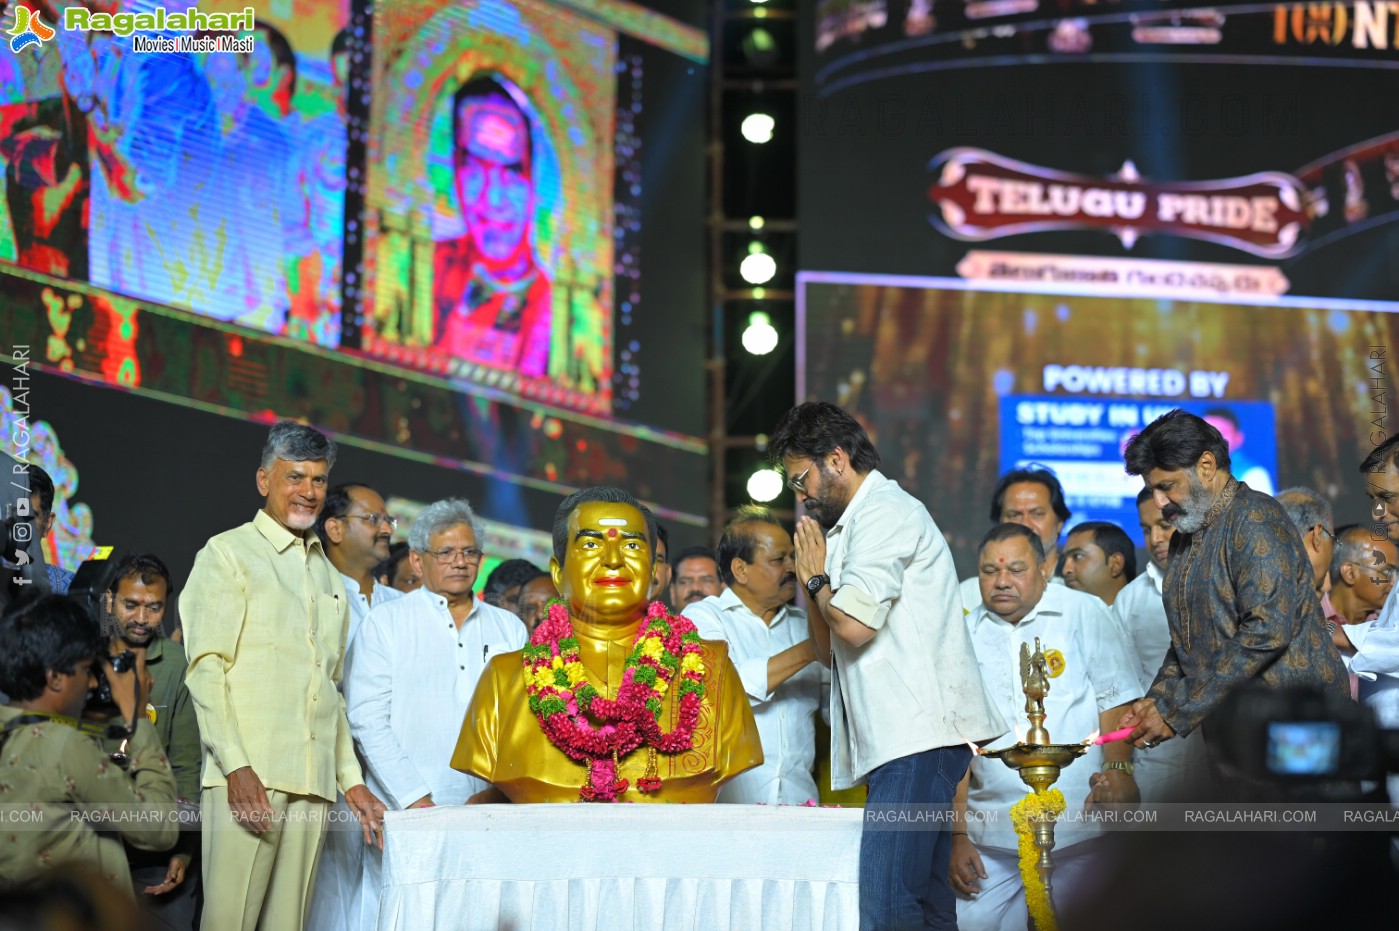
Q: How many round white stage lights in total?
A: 4